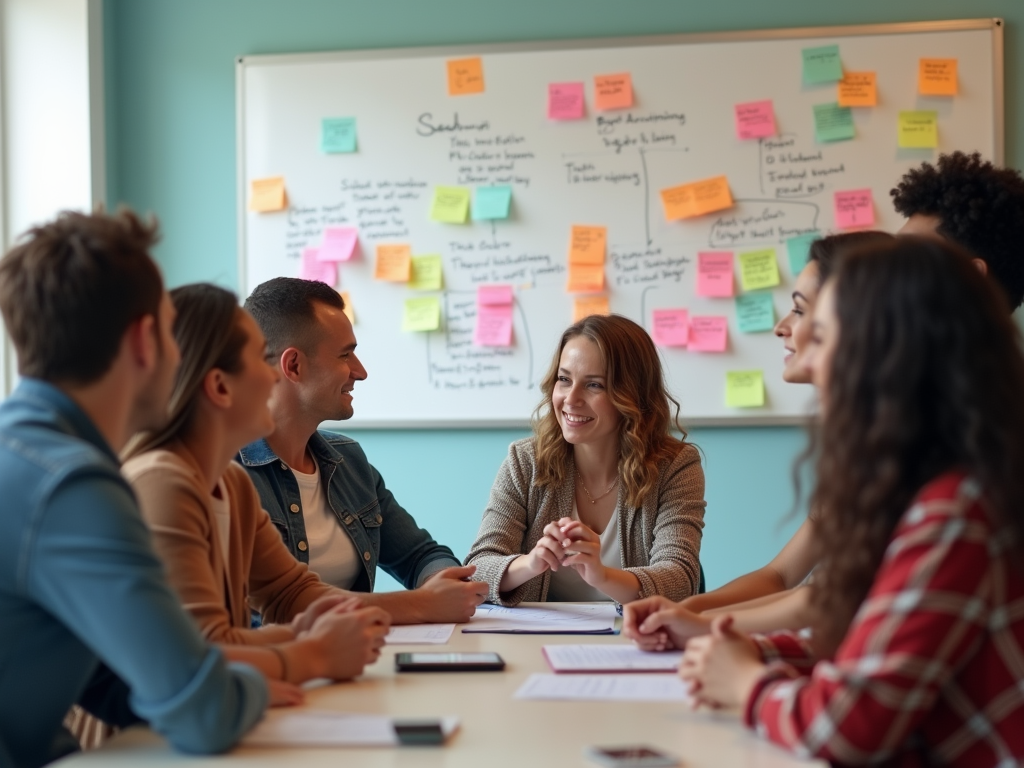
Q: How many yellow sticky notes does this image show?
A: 6